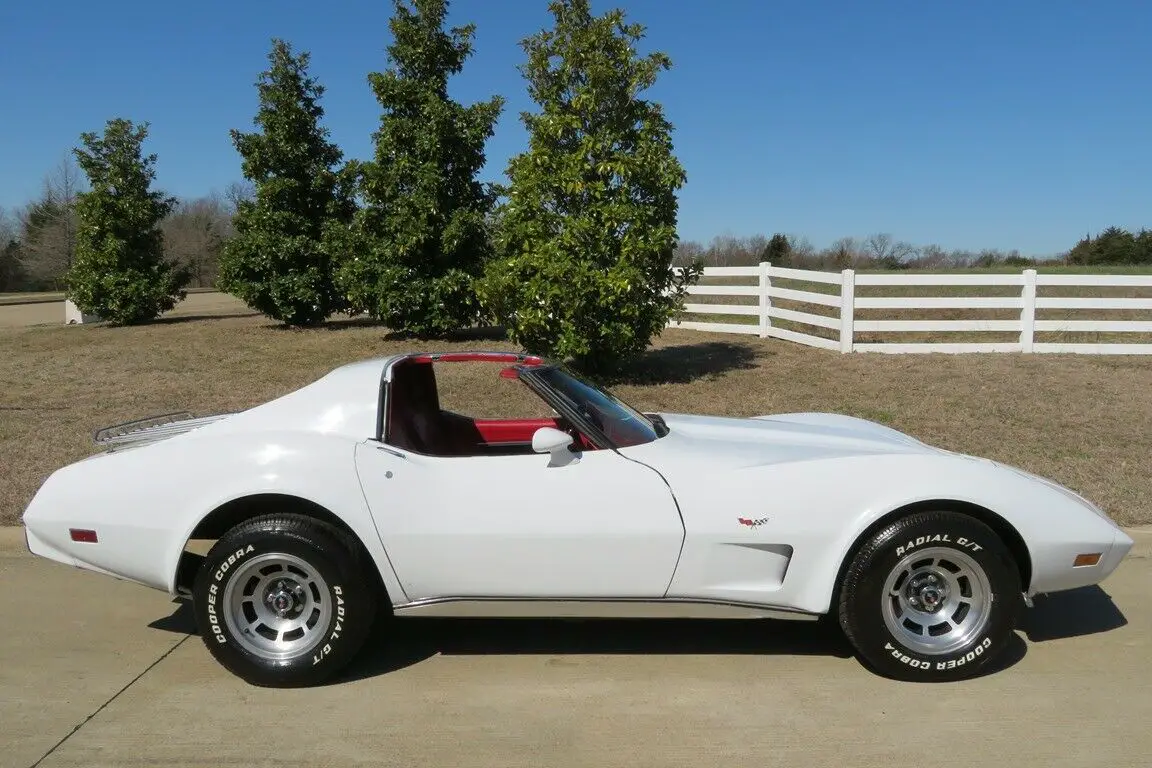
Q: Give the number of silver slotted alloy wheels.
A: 2